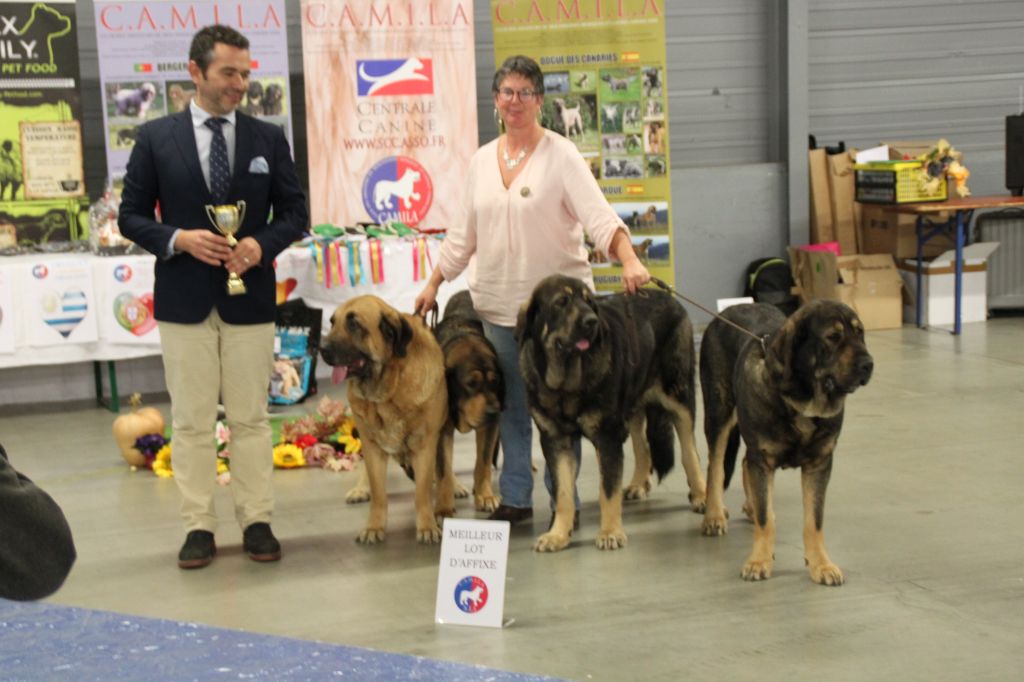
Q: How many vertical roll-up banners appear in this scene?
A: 4